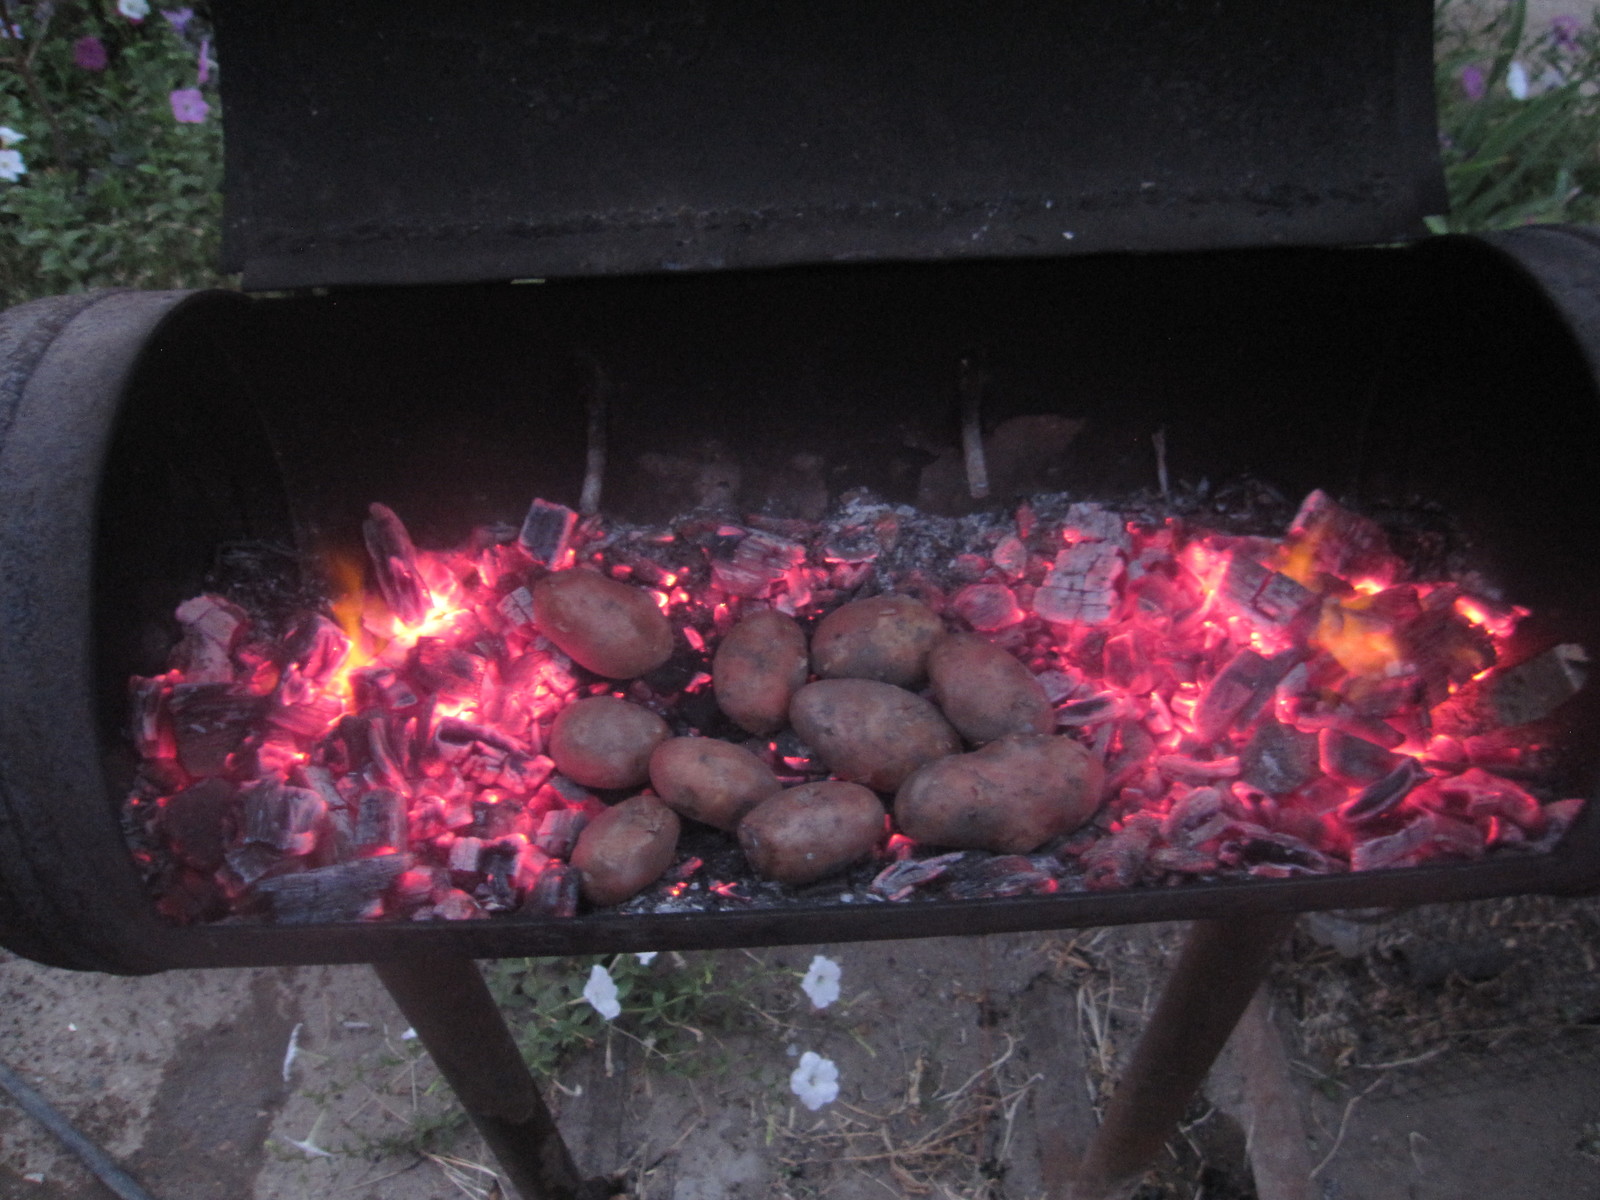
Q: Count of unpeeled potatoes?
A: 10